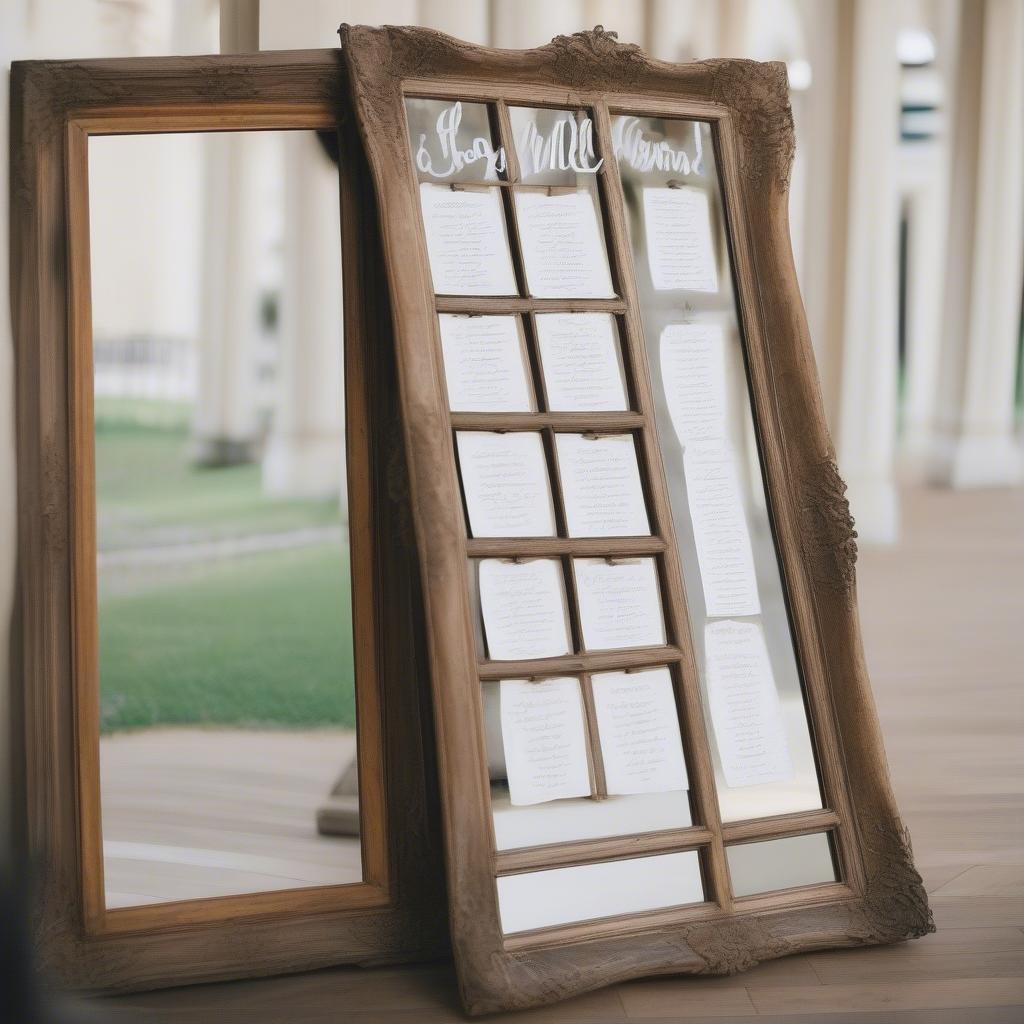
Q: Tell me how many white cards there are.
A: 14